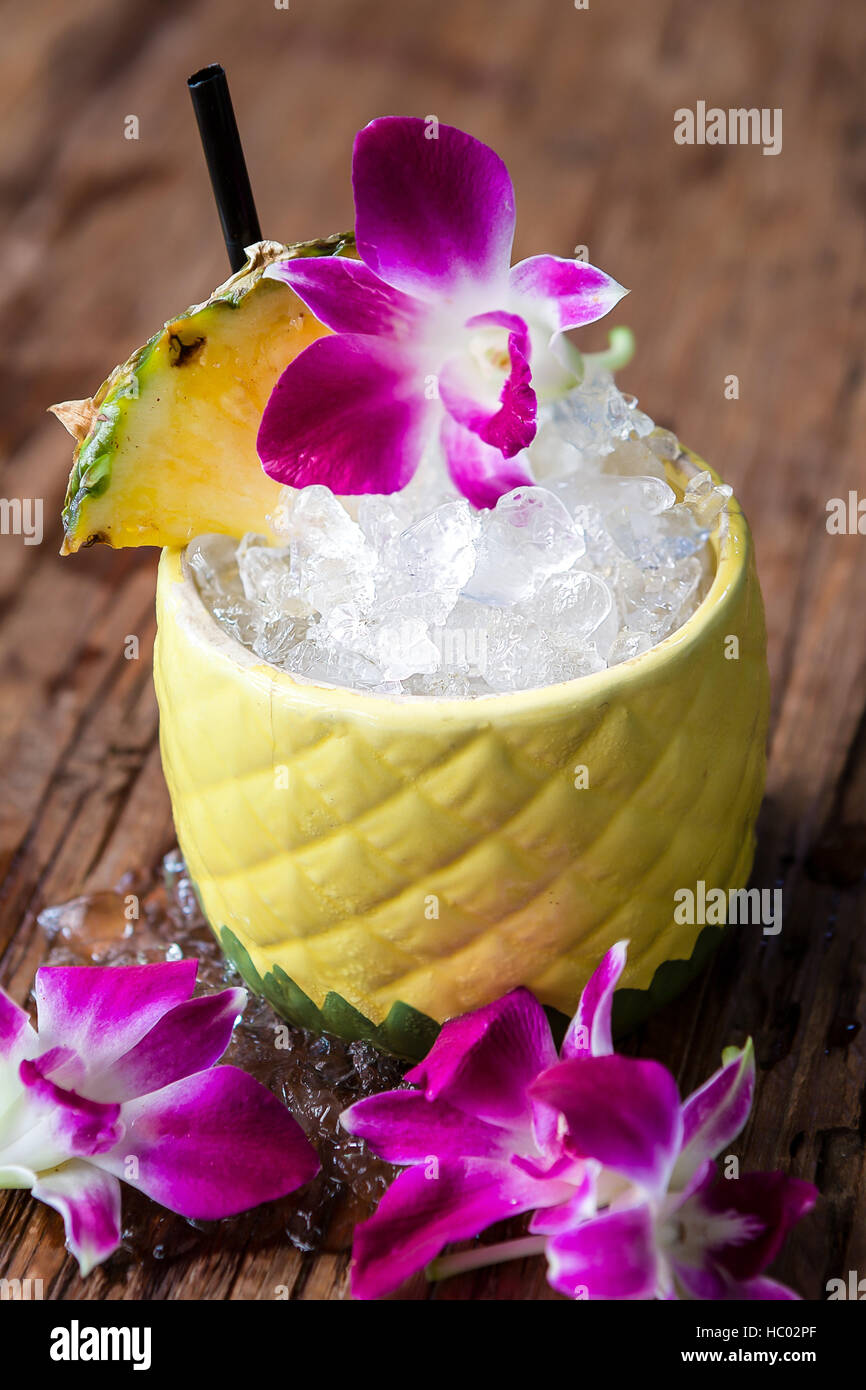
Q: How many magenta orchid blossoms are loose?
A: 3